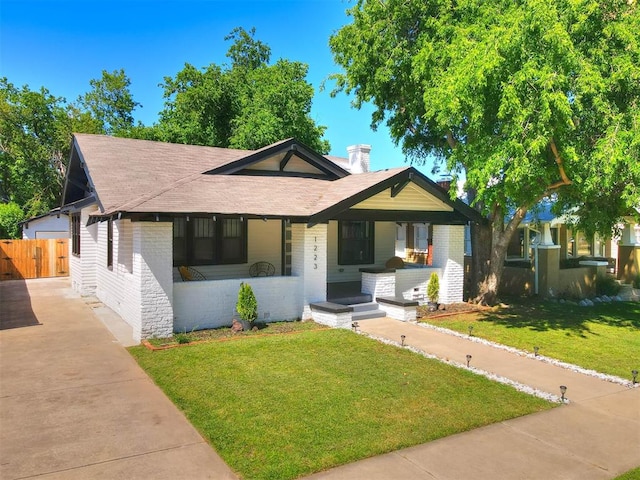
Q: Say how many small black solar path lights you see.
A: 7